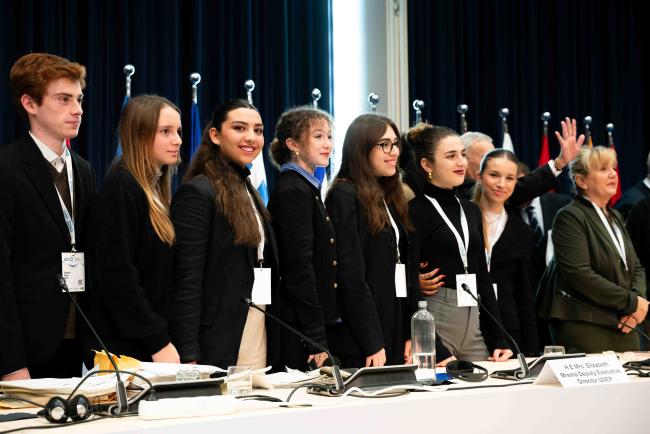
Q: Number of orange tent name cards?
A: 0